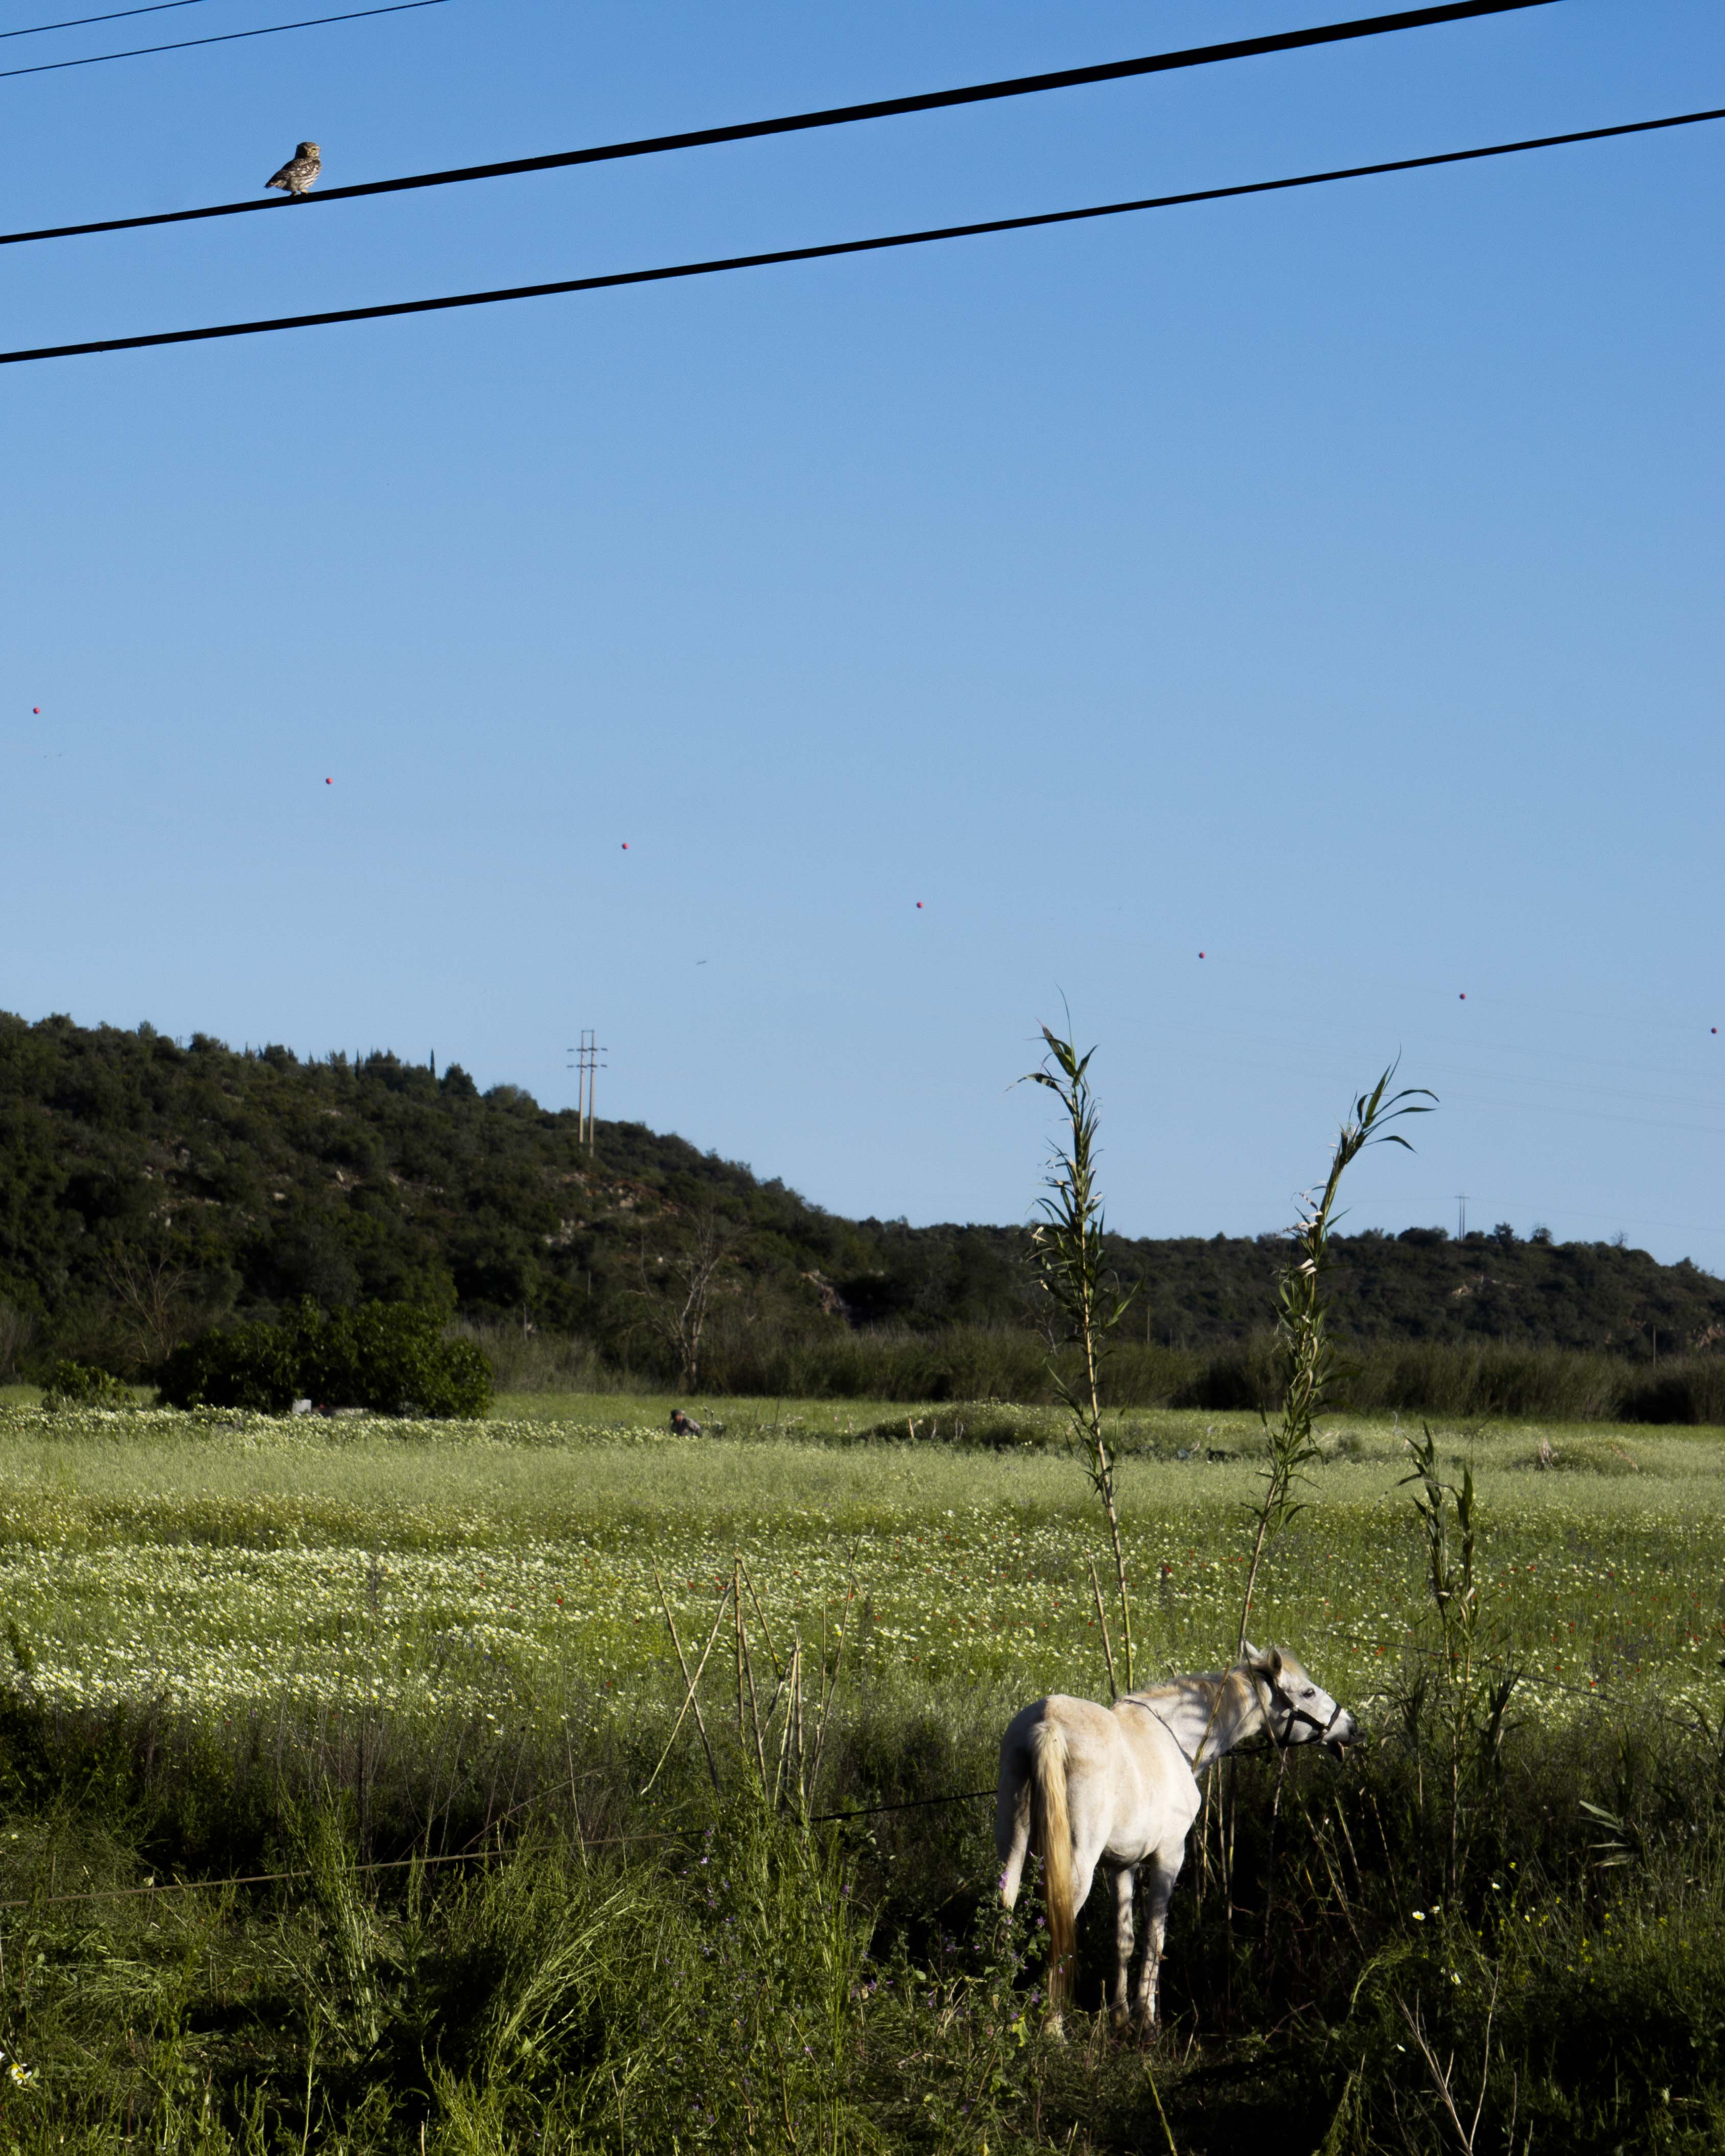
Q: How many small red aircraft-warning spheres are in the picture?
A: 7